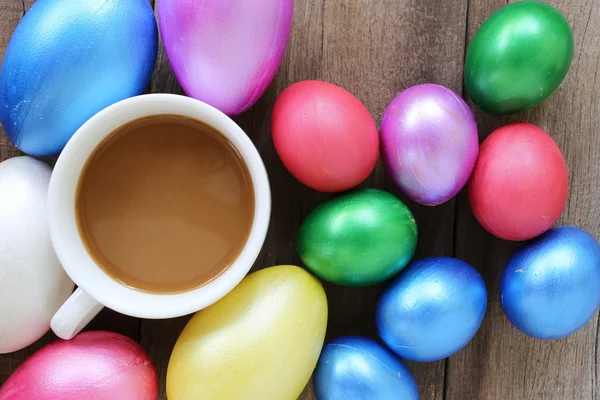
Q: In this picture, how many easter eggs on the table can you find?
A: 13